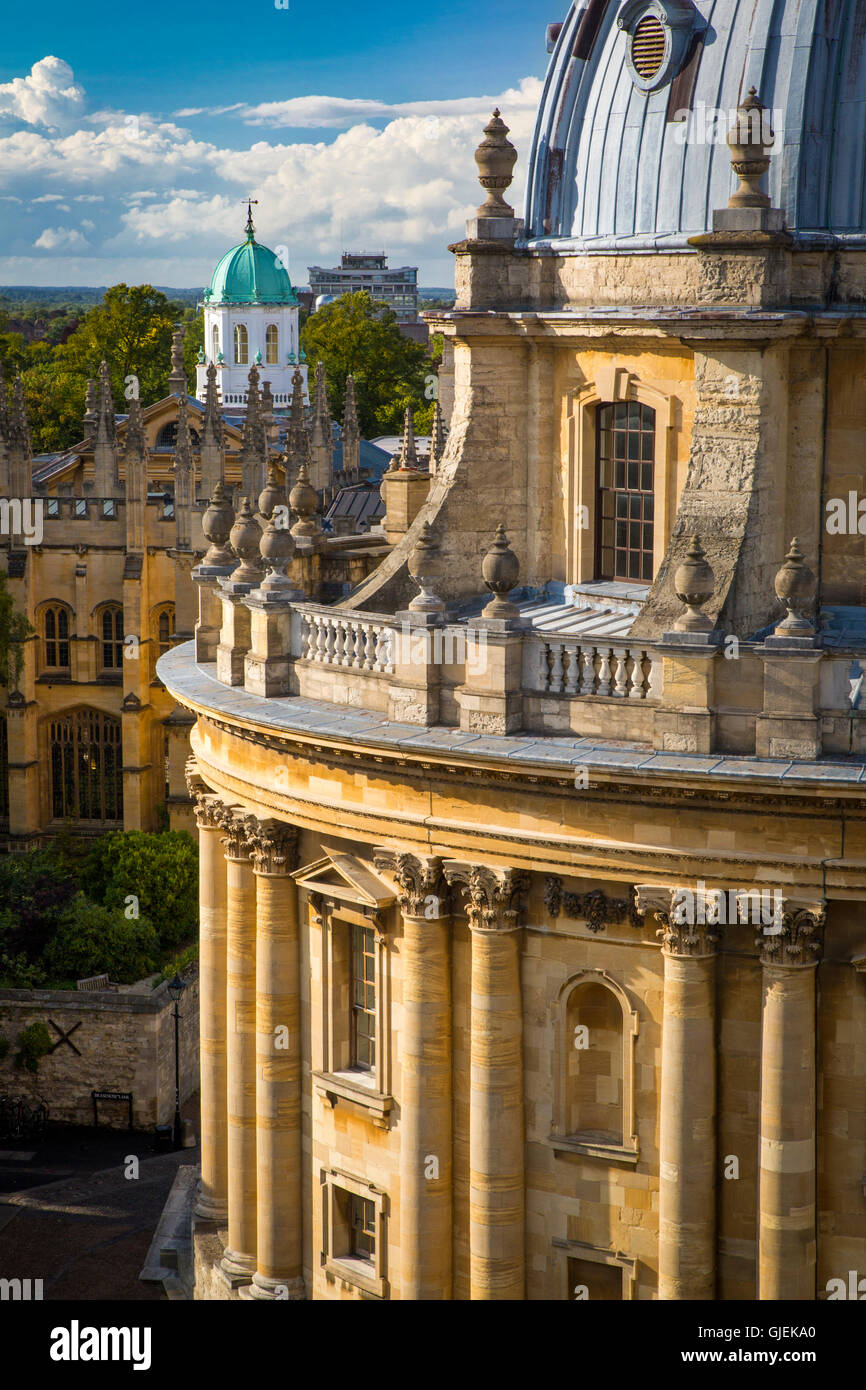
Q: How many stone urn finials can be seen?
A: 11